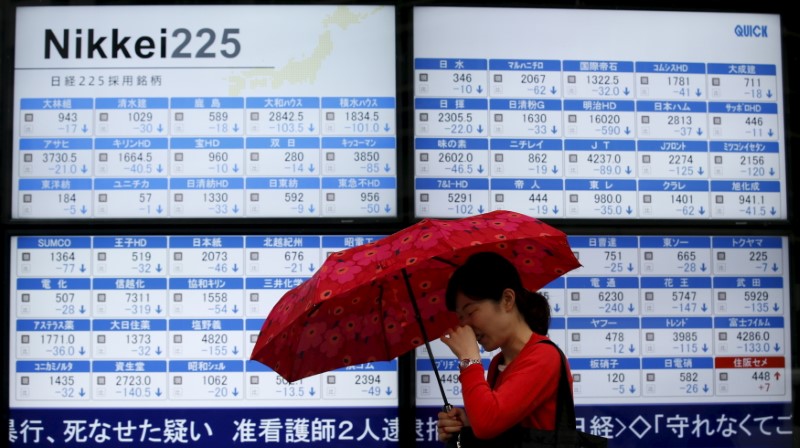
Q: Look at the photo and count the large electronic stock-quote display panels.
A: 4